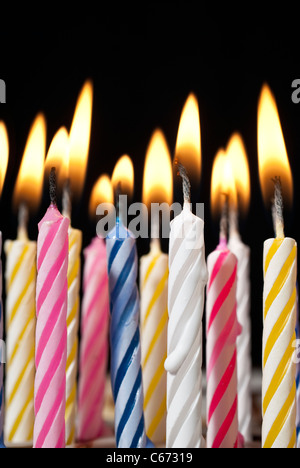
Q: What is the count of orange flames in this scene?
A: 11